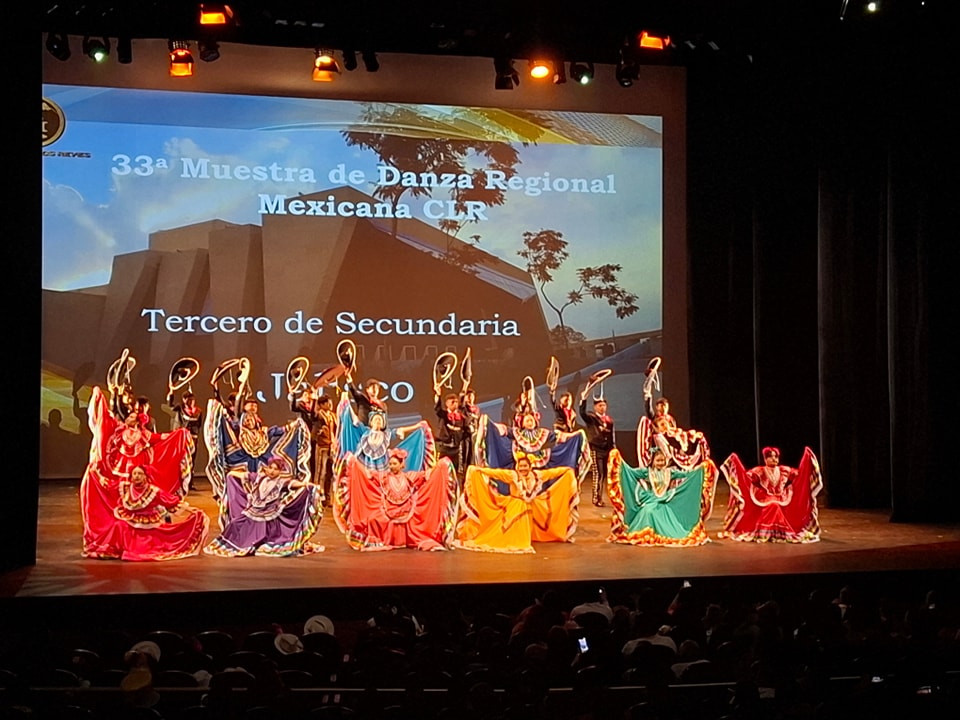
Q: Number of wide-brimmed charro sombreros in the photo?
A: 14